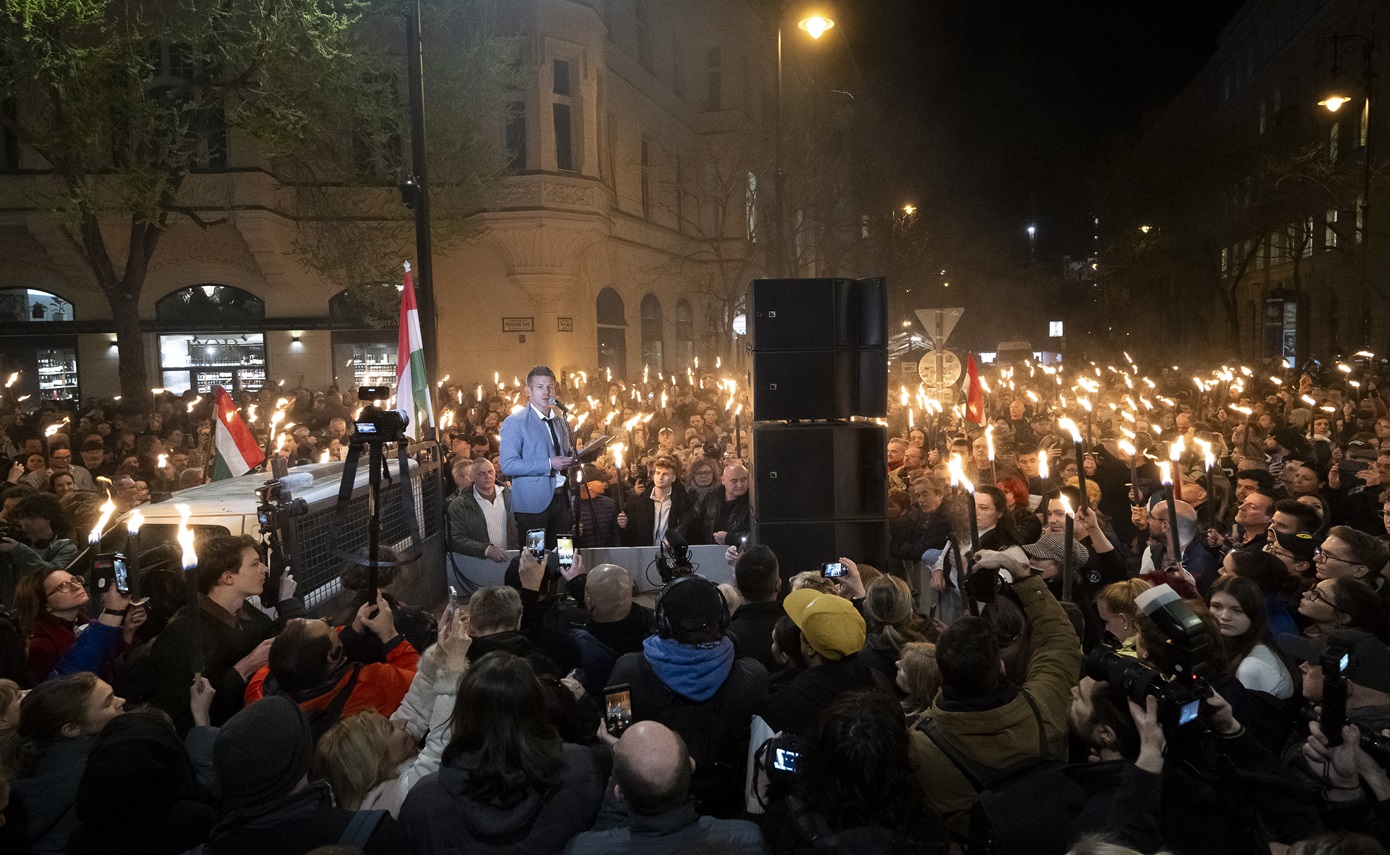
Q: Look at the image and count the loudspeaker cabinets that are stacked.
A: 4